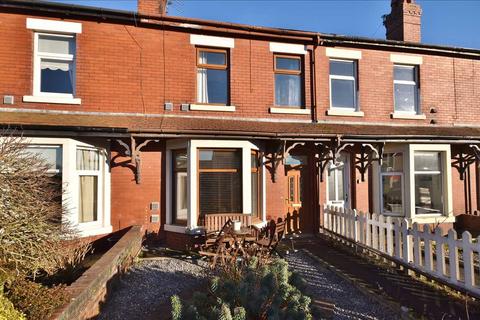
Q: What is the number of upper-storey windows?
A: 5